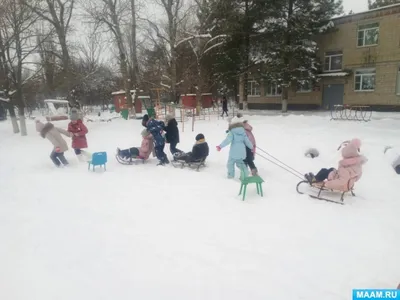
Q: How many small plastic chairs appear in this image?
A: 2